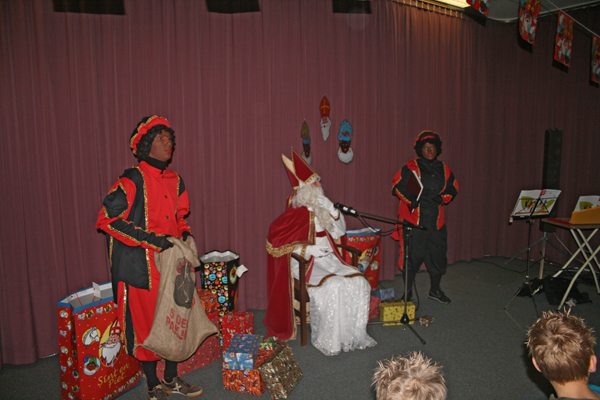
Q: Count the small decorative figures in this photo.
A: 3